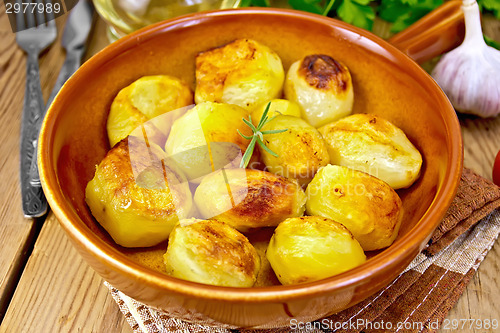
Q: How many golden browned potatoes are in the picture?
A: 12